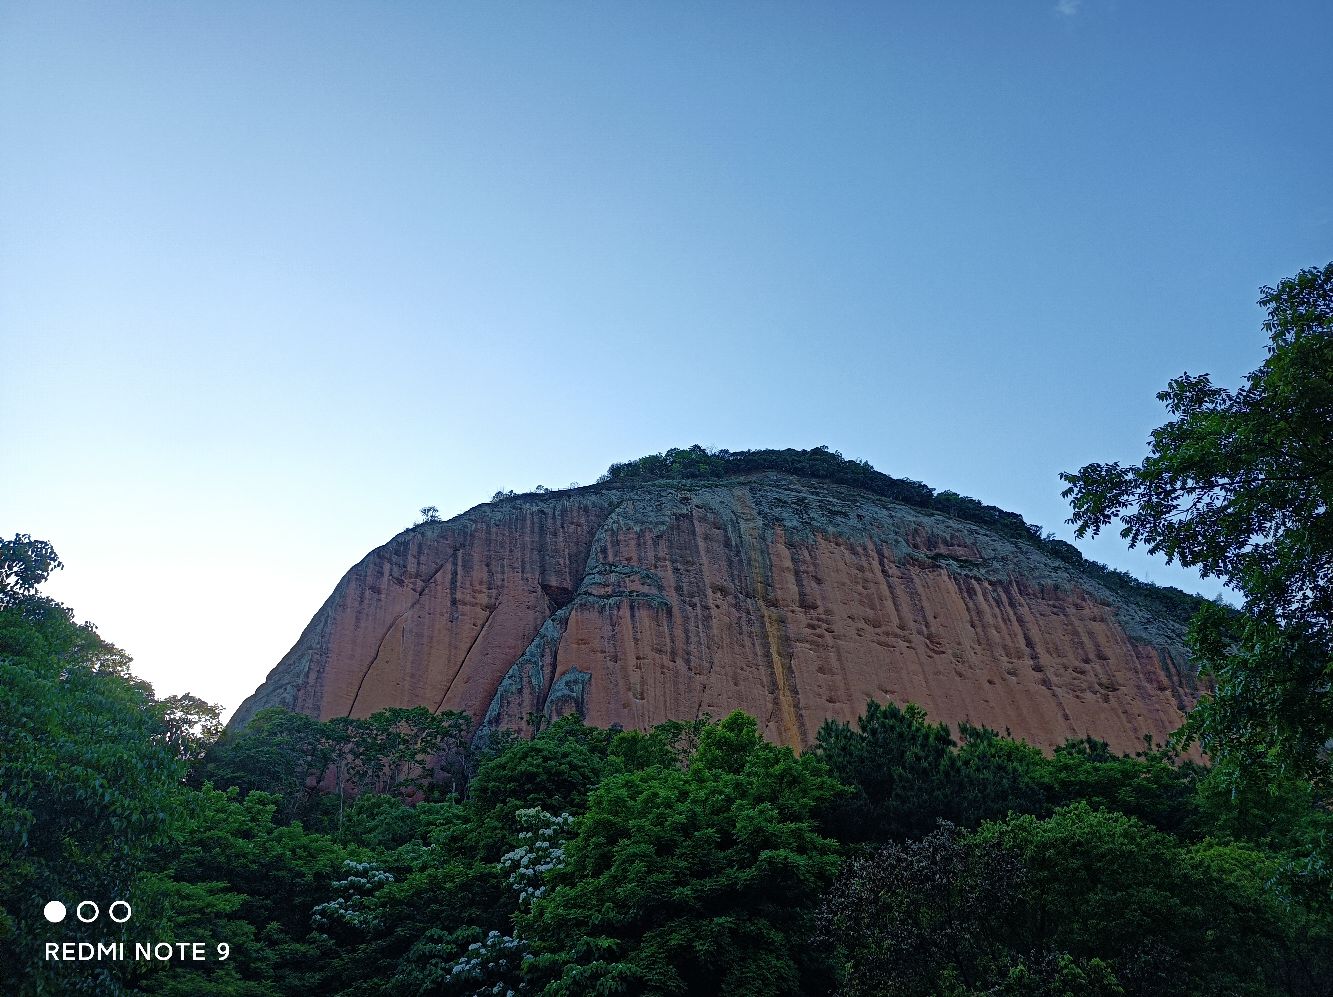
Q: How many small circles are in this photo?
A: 3